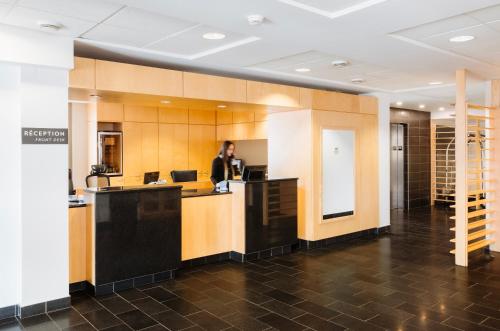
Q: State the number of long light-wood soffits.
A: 1